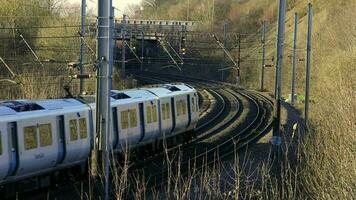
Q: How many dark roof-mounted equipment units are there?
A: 3